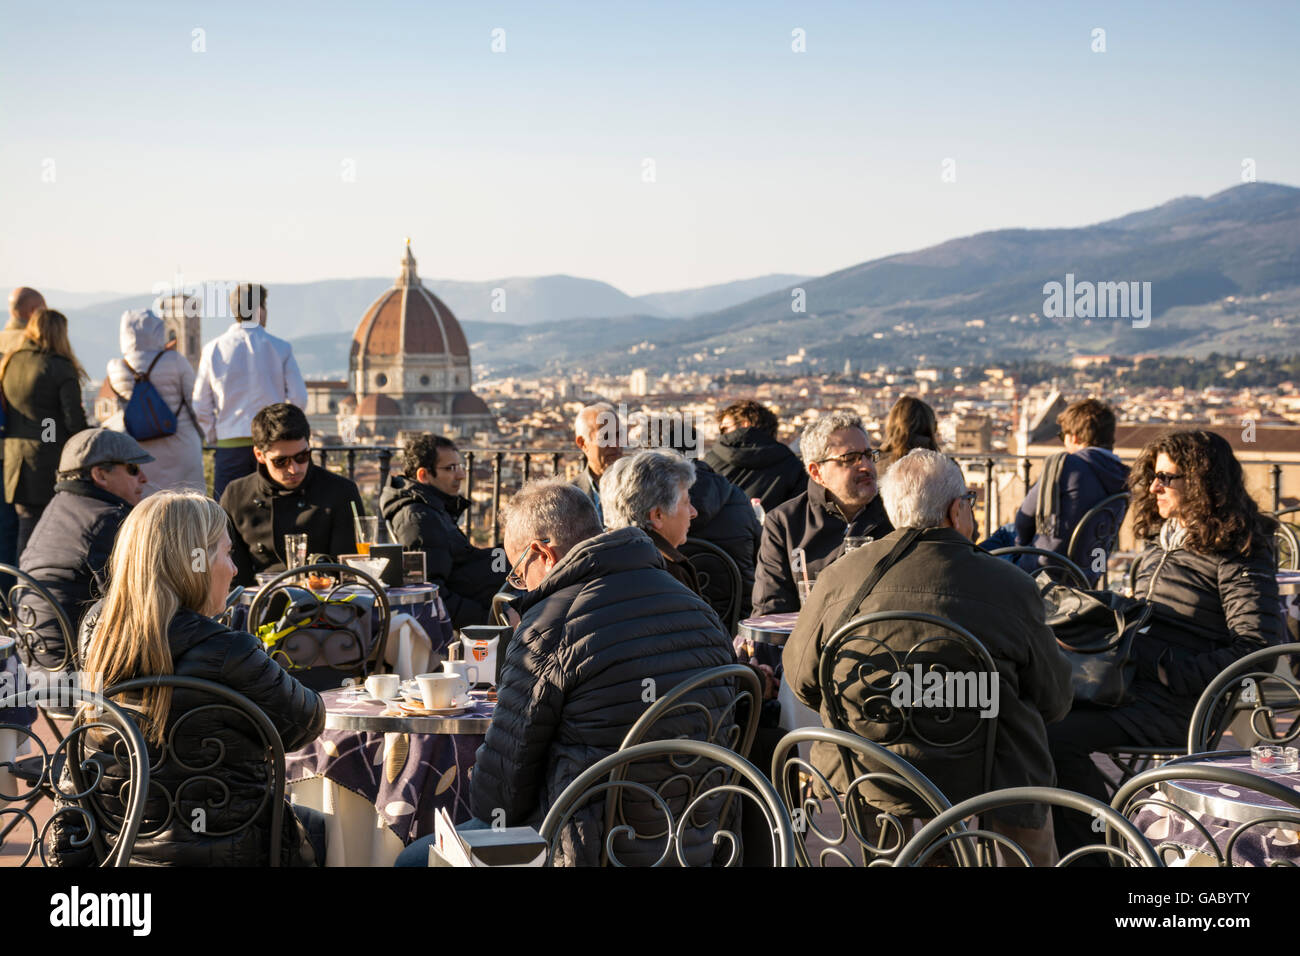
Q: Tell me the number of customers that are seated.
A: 14